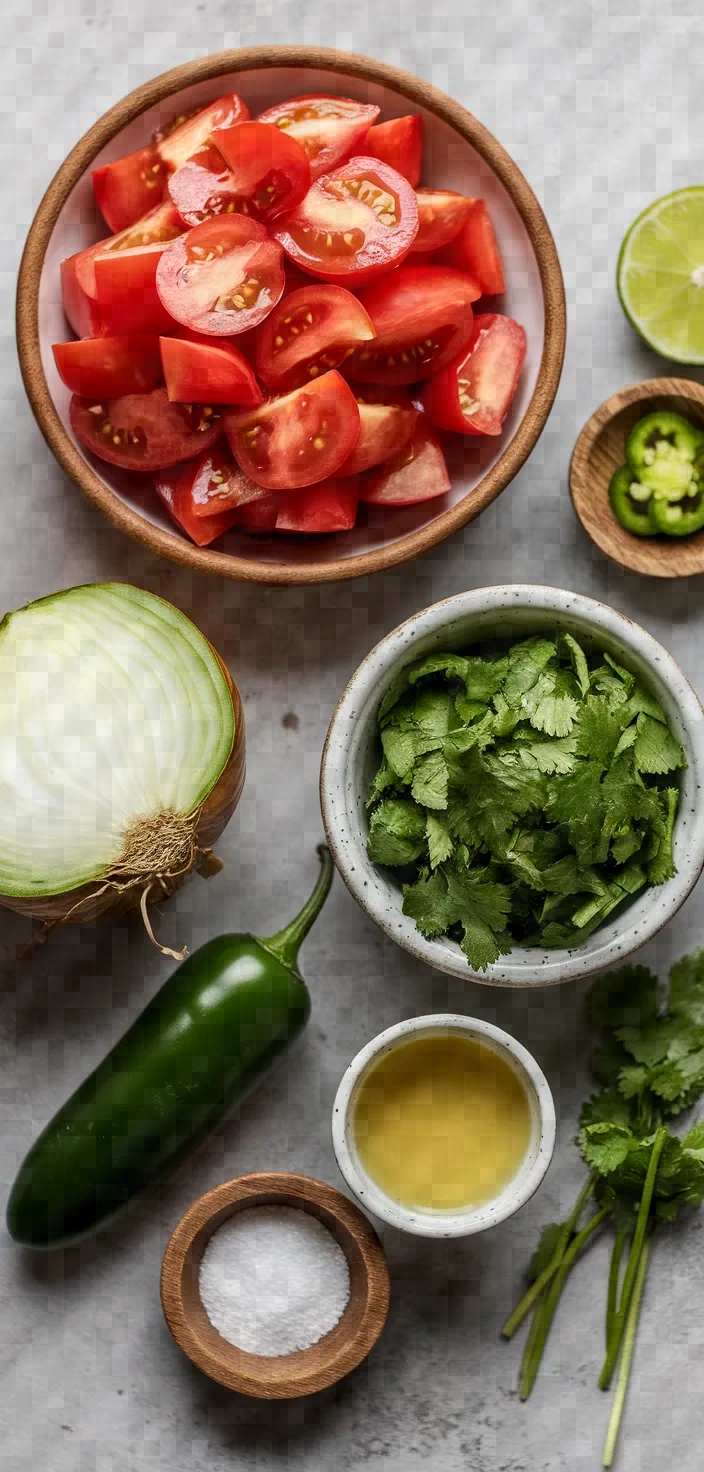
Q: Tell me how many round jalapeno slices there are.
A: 3